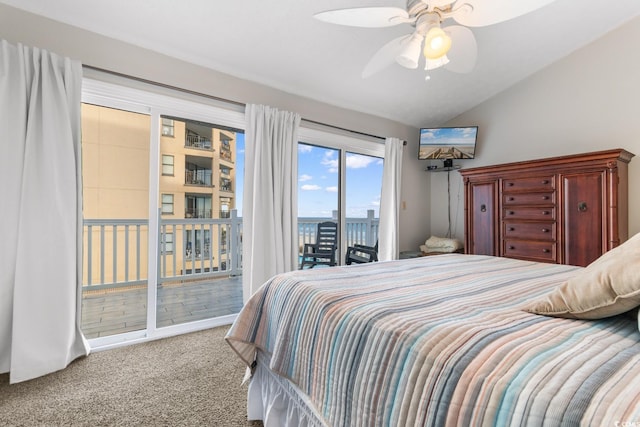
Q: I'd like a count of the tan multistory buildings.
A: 1